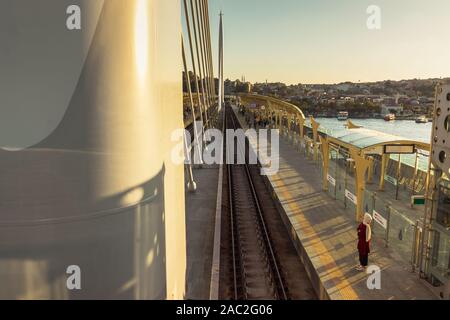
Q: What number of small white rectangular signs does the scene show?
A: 3